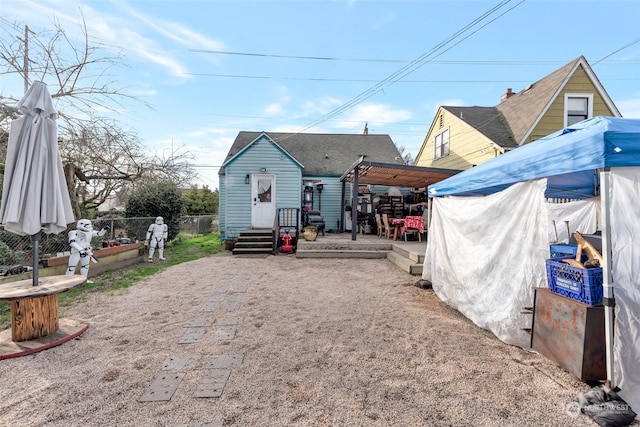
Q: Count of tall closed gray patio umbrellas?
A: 1